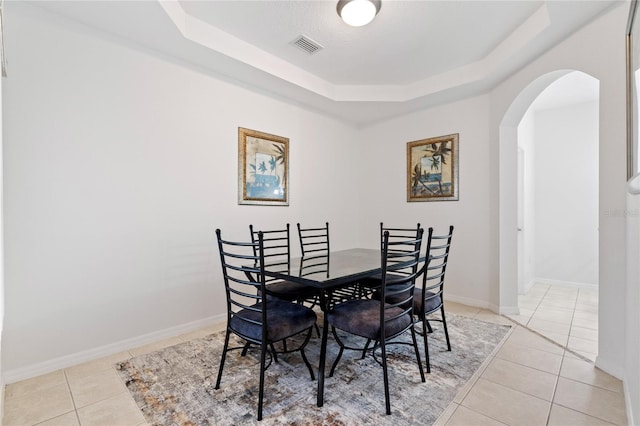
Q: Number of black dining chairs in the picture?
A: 6